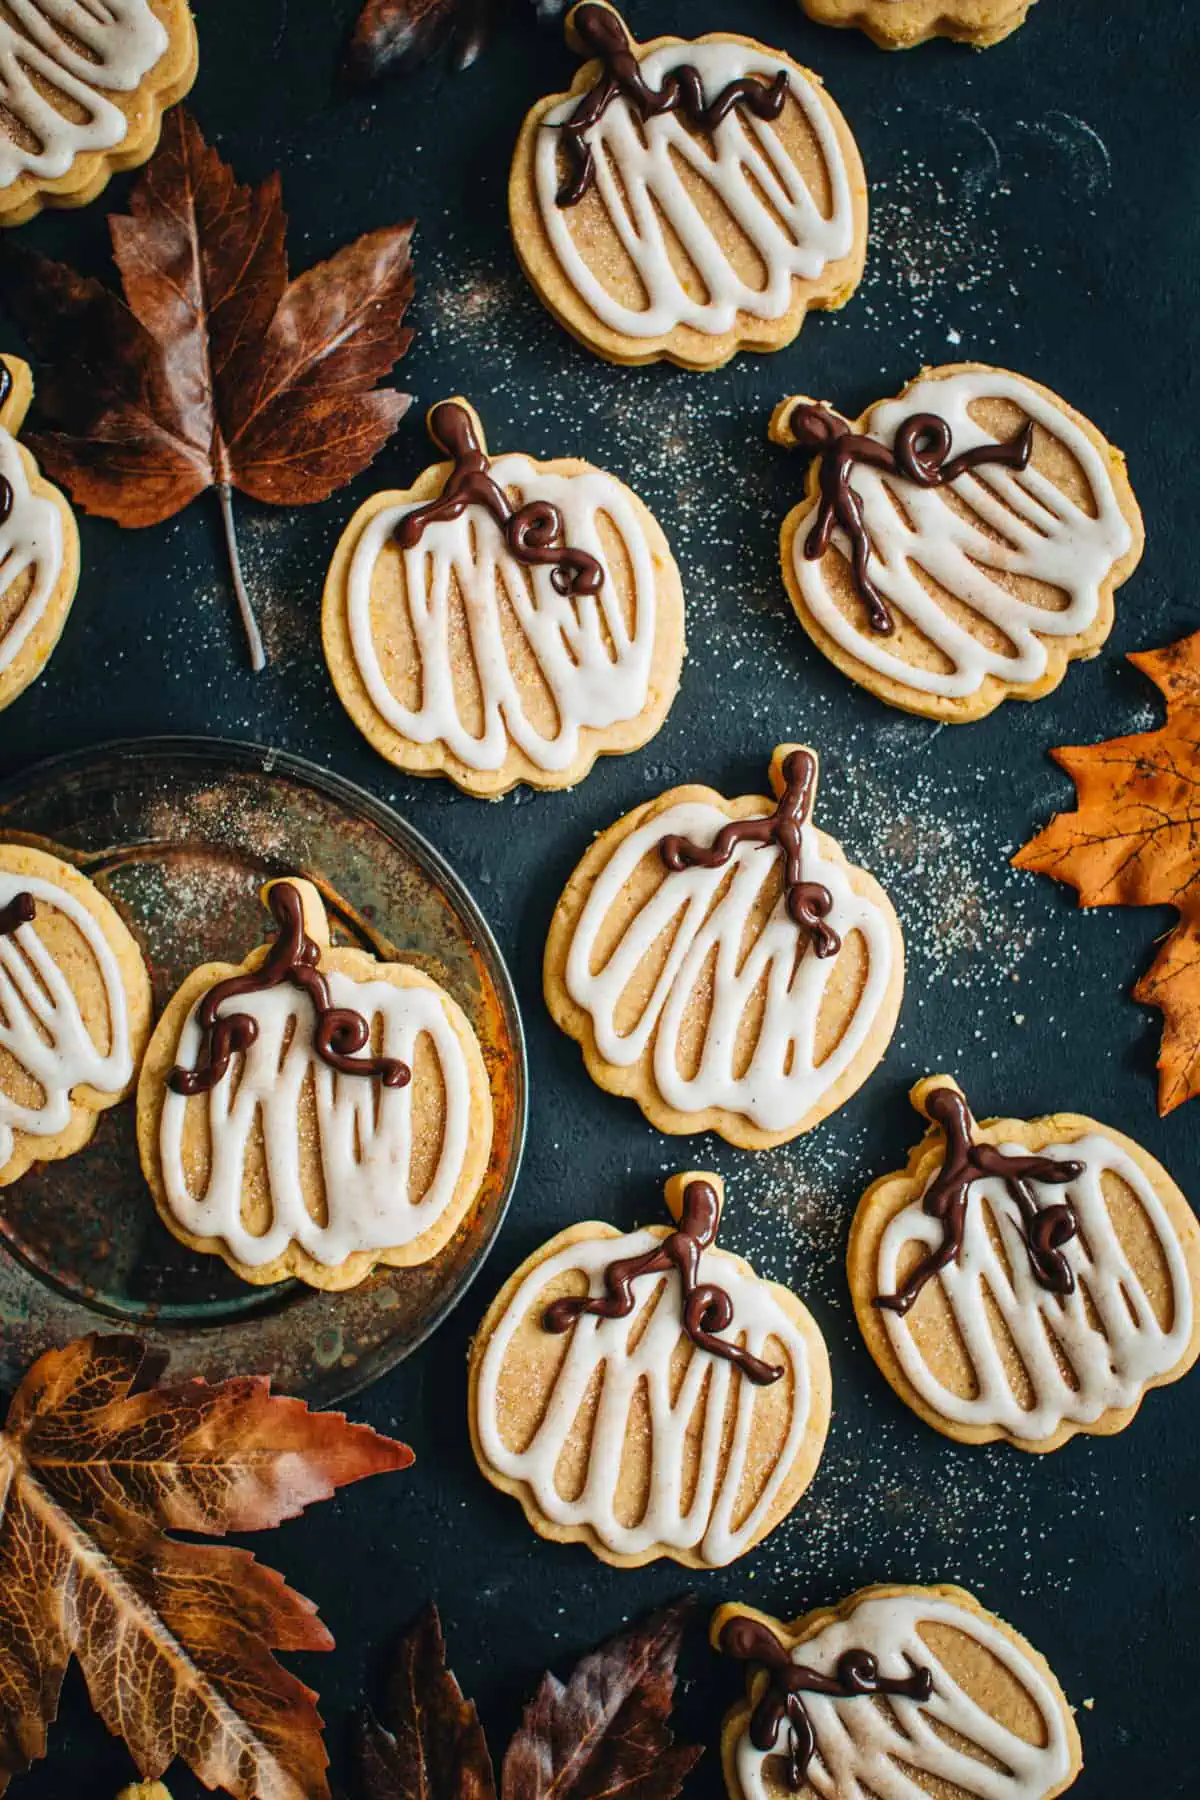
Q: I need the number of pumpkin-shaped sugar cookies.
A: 12